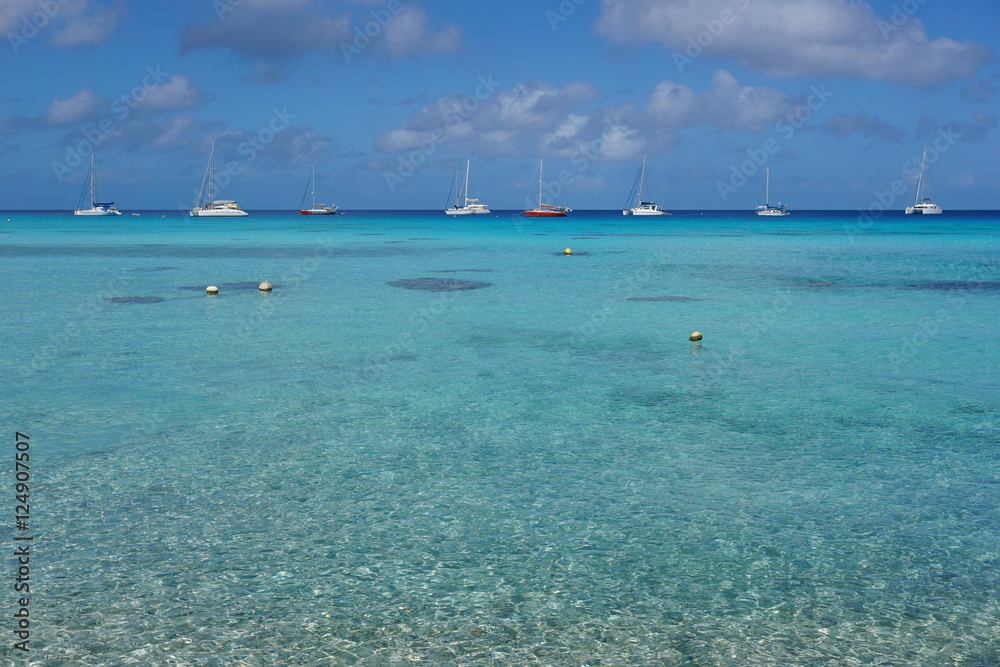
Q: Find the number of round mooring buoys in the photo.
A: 4